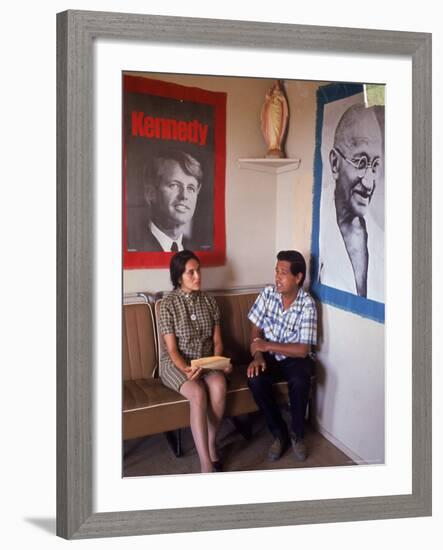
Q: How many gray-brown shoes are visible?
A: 2